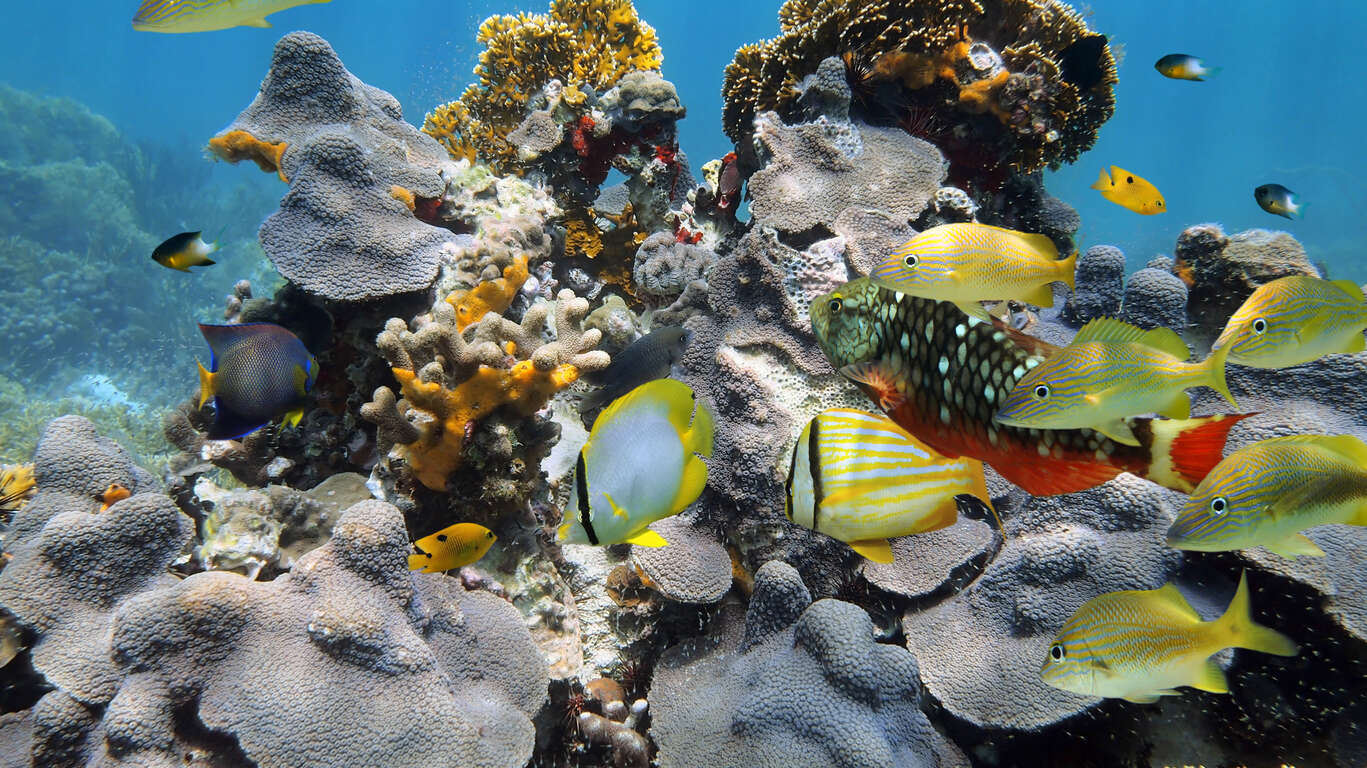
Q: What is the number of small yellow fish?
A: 2